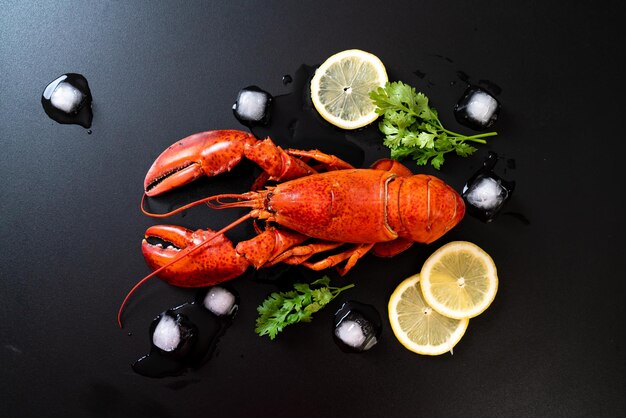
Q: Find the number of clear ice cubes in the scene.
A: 7